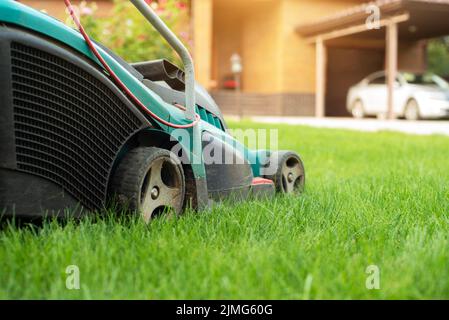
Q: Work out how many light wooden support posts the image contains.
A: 2